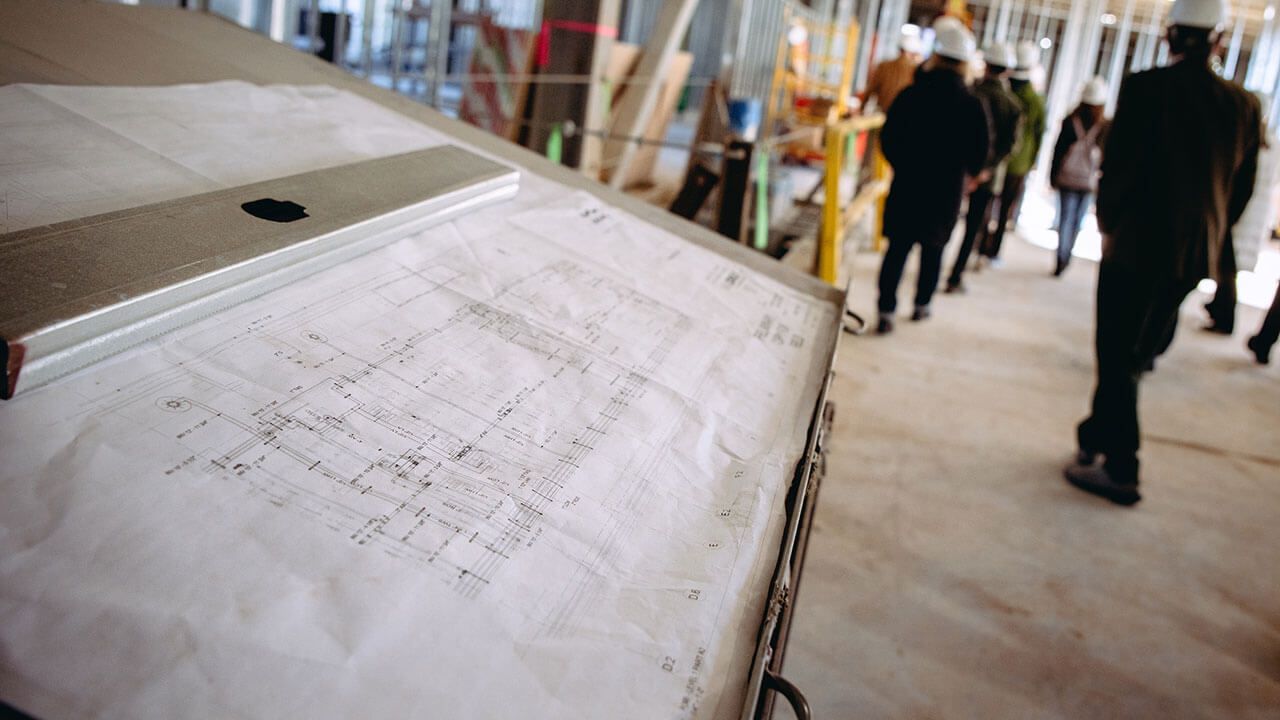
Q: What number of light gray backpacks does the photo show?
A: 1